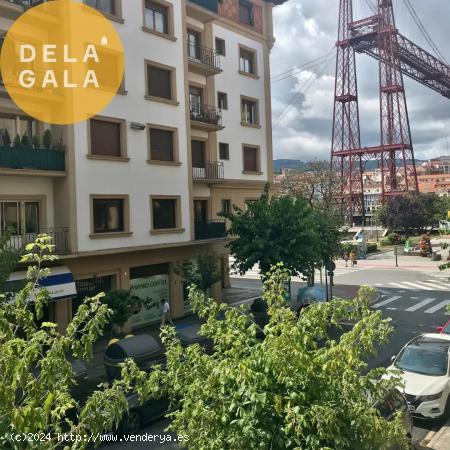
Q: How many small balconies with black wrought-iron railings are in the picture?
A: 3